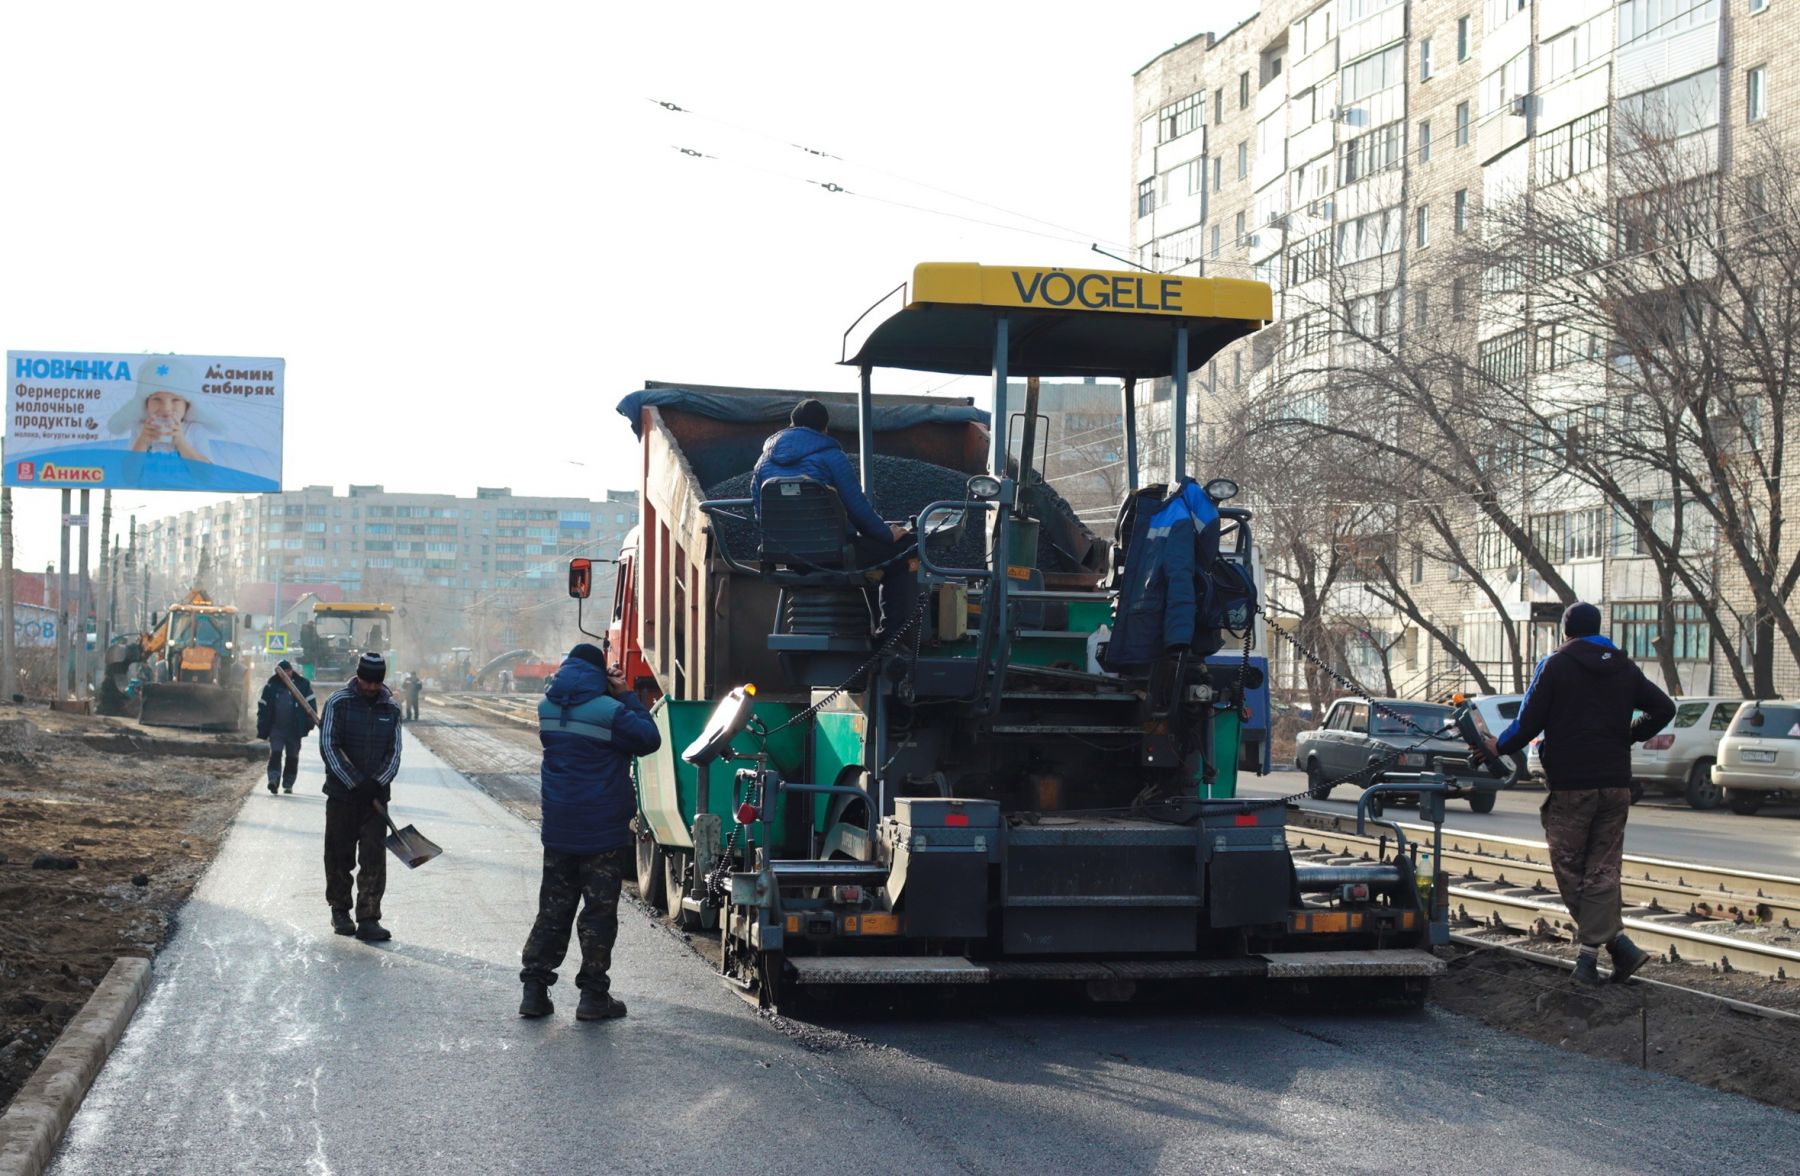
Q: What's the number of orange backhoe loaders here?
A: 1